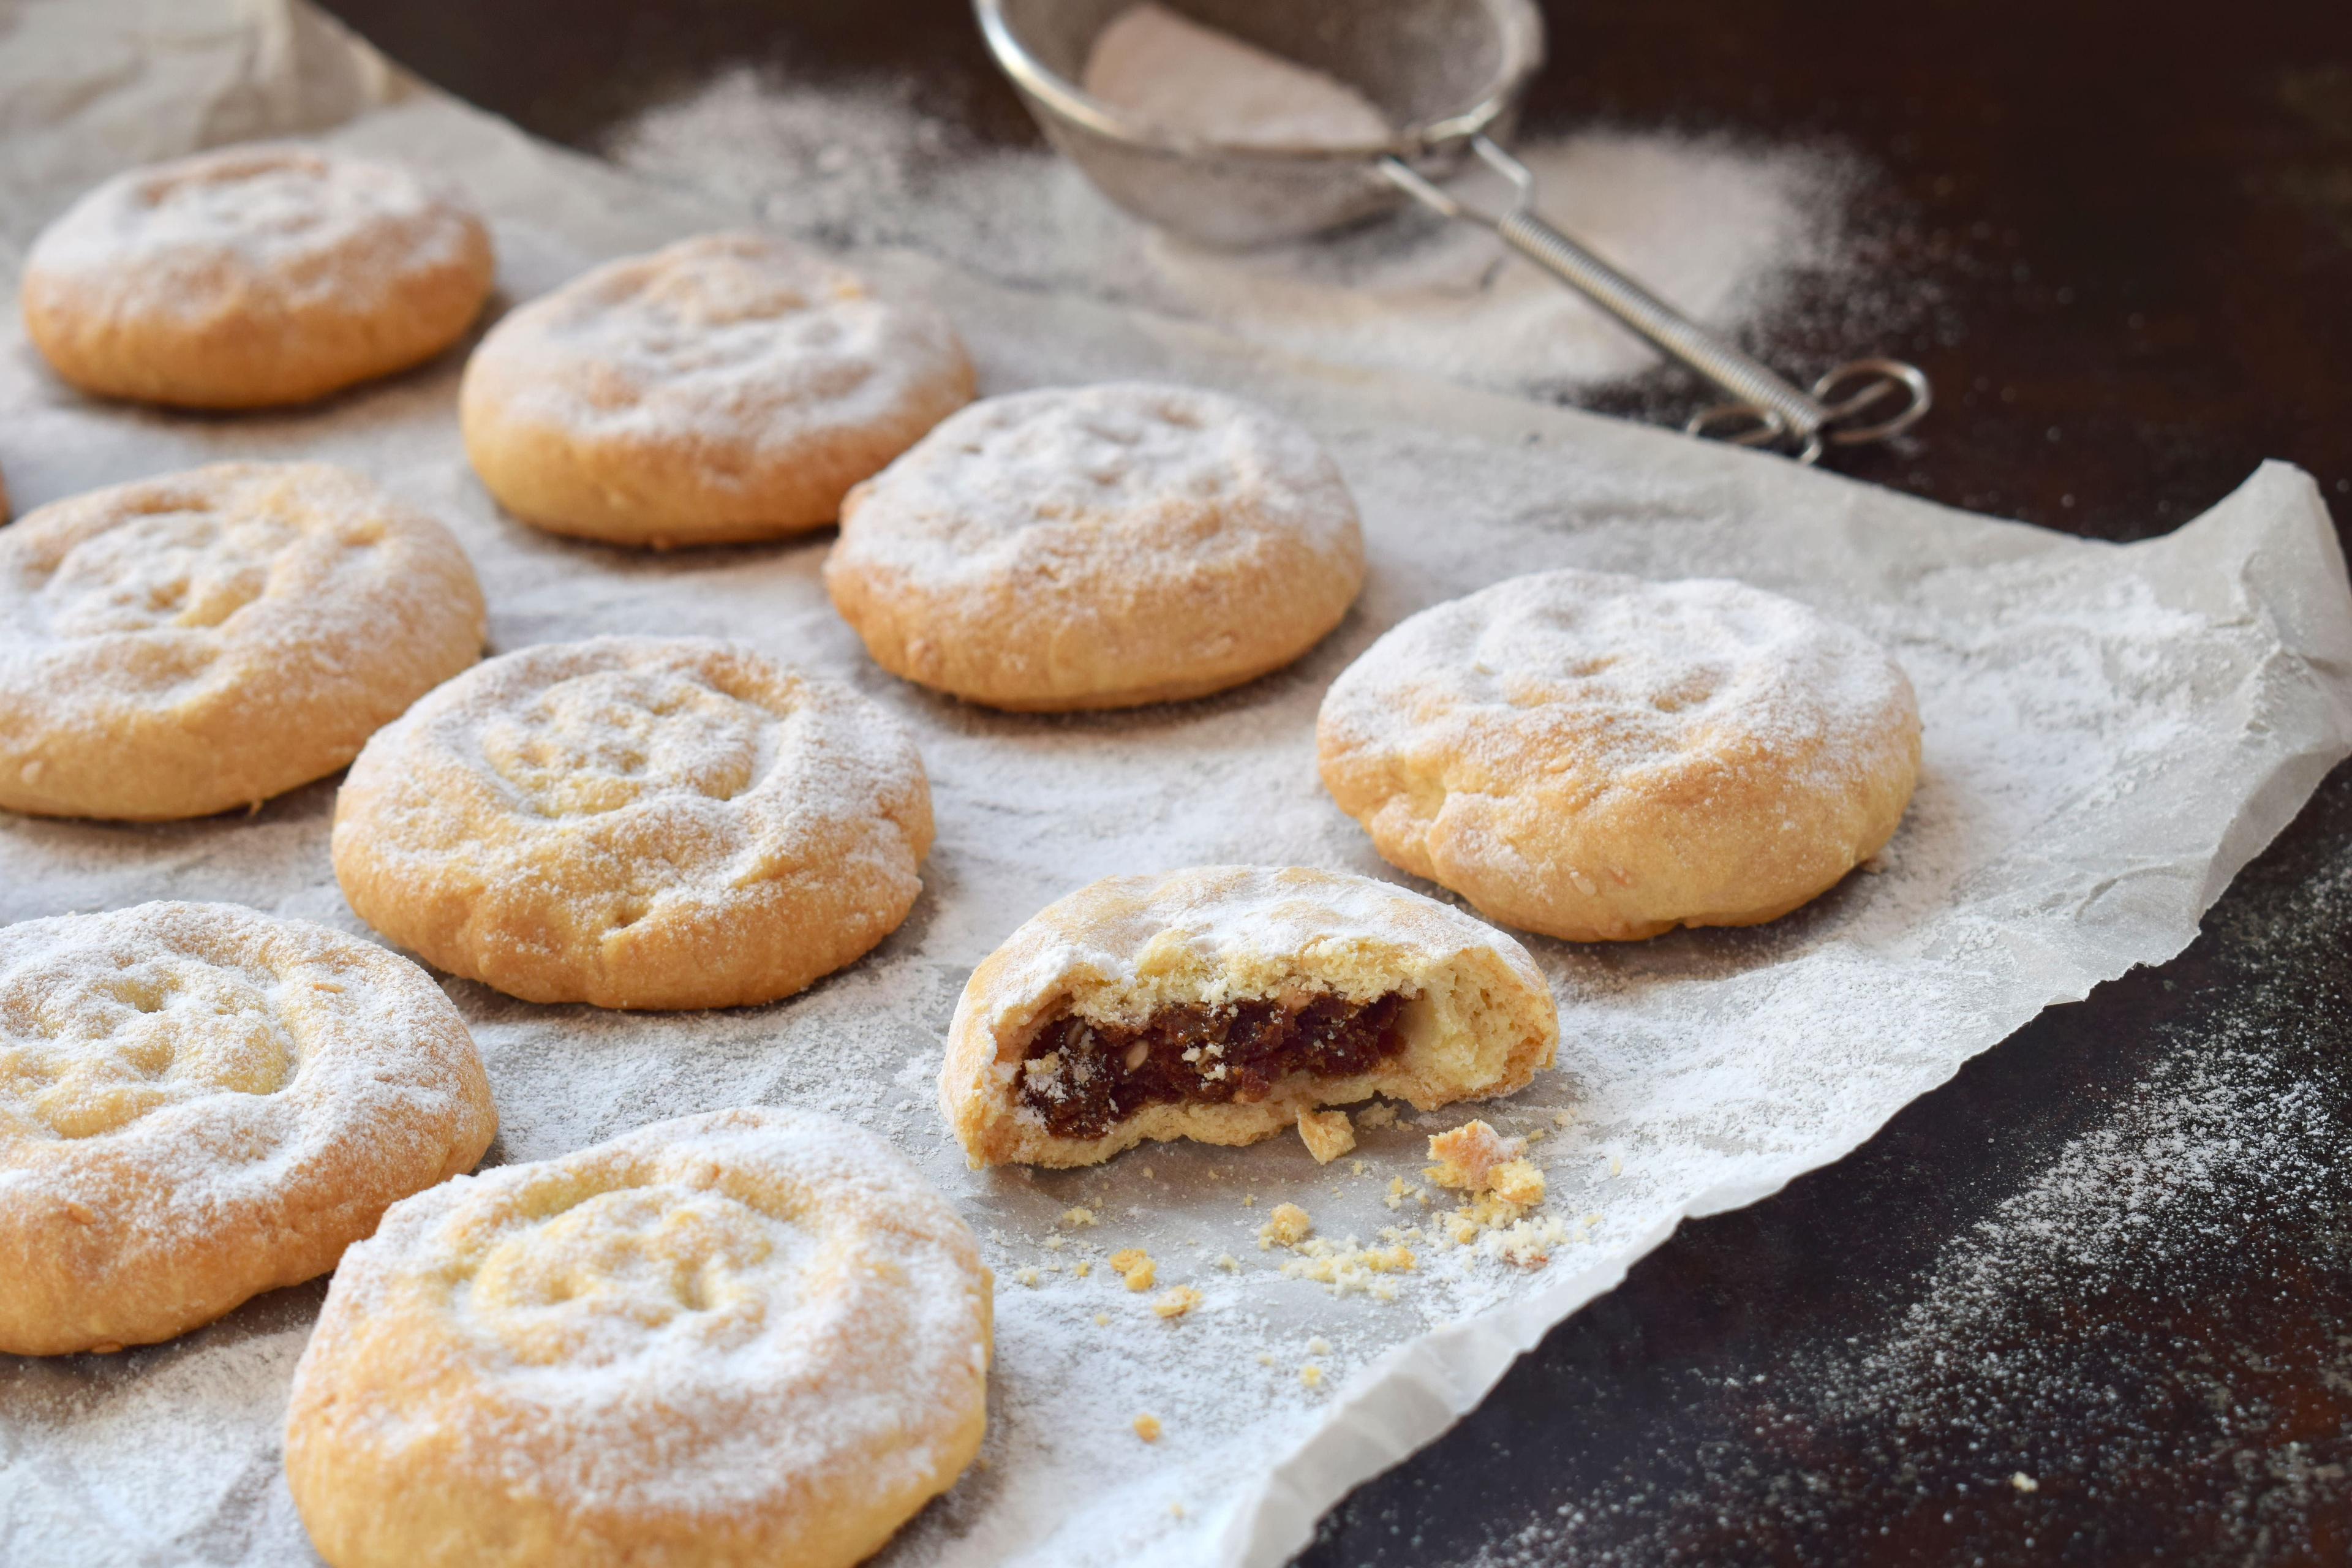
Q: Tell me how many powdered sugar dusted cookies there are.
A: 9